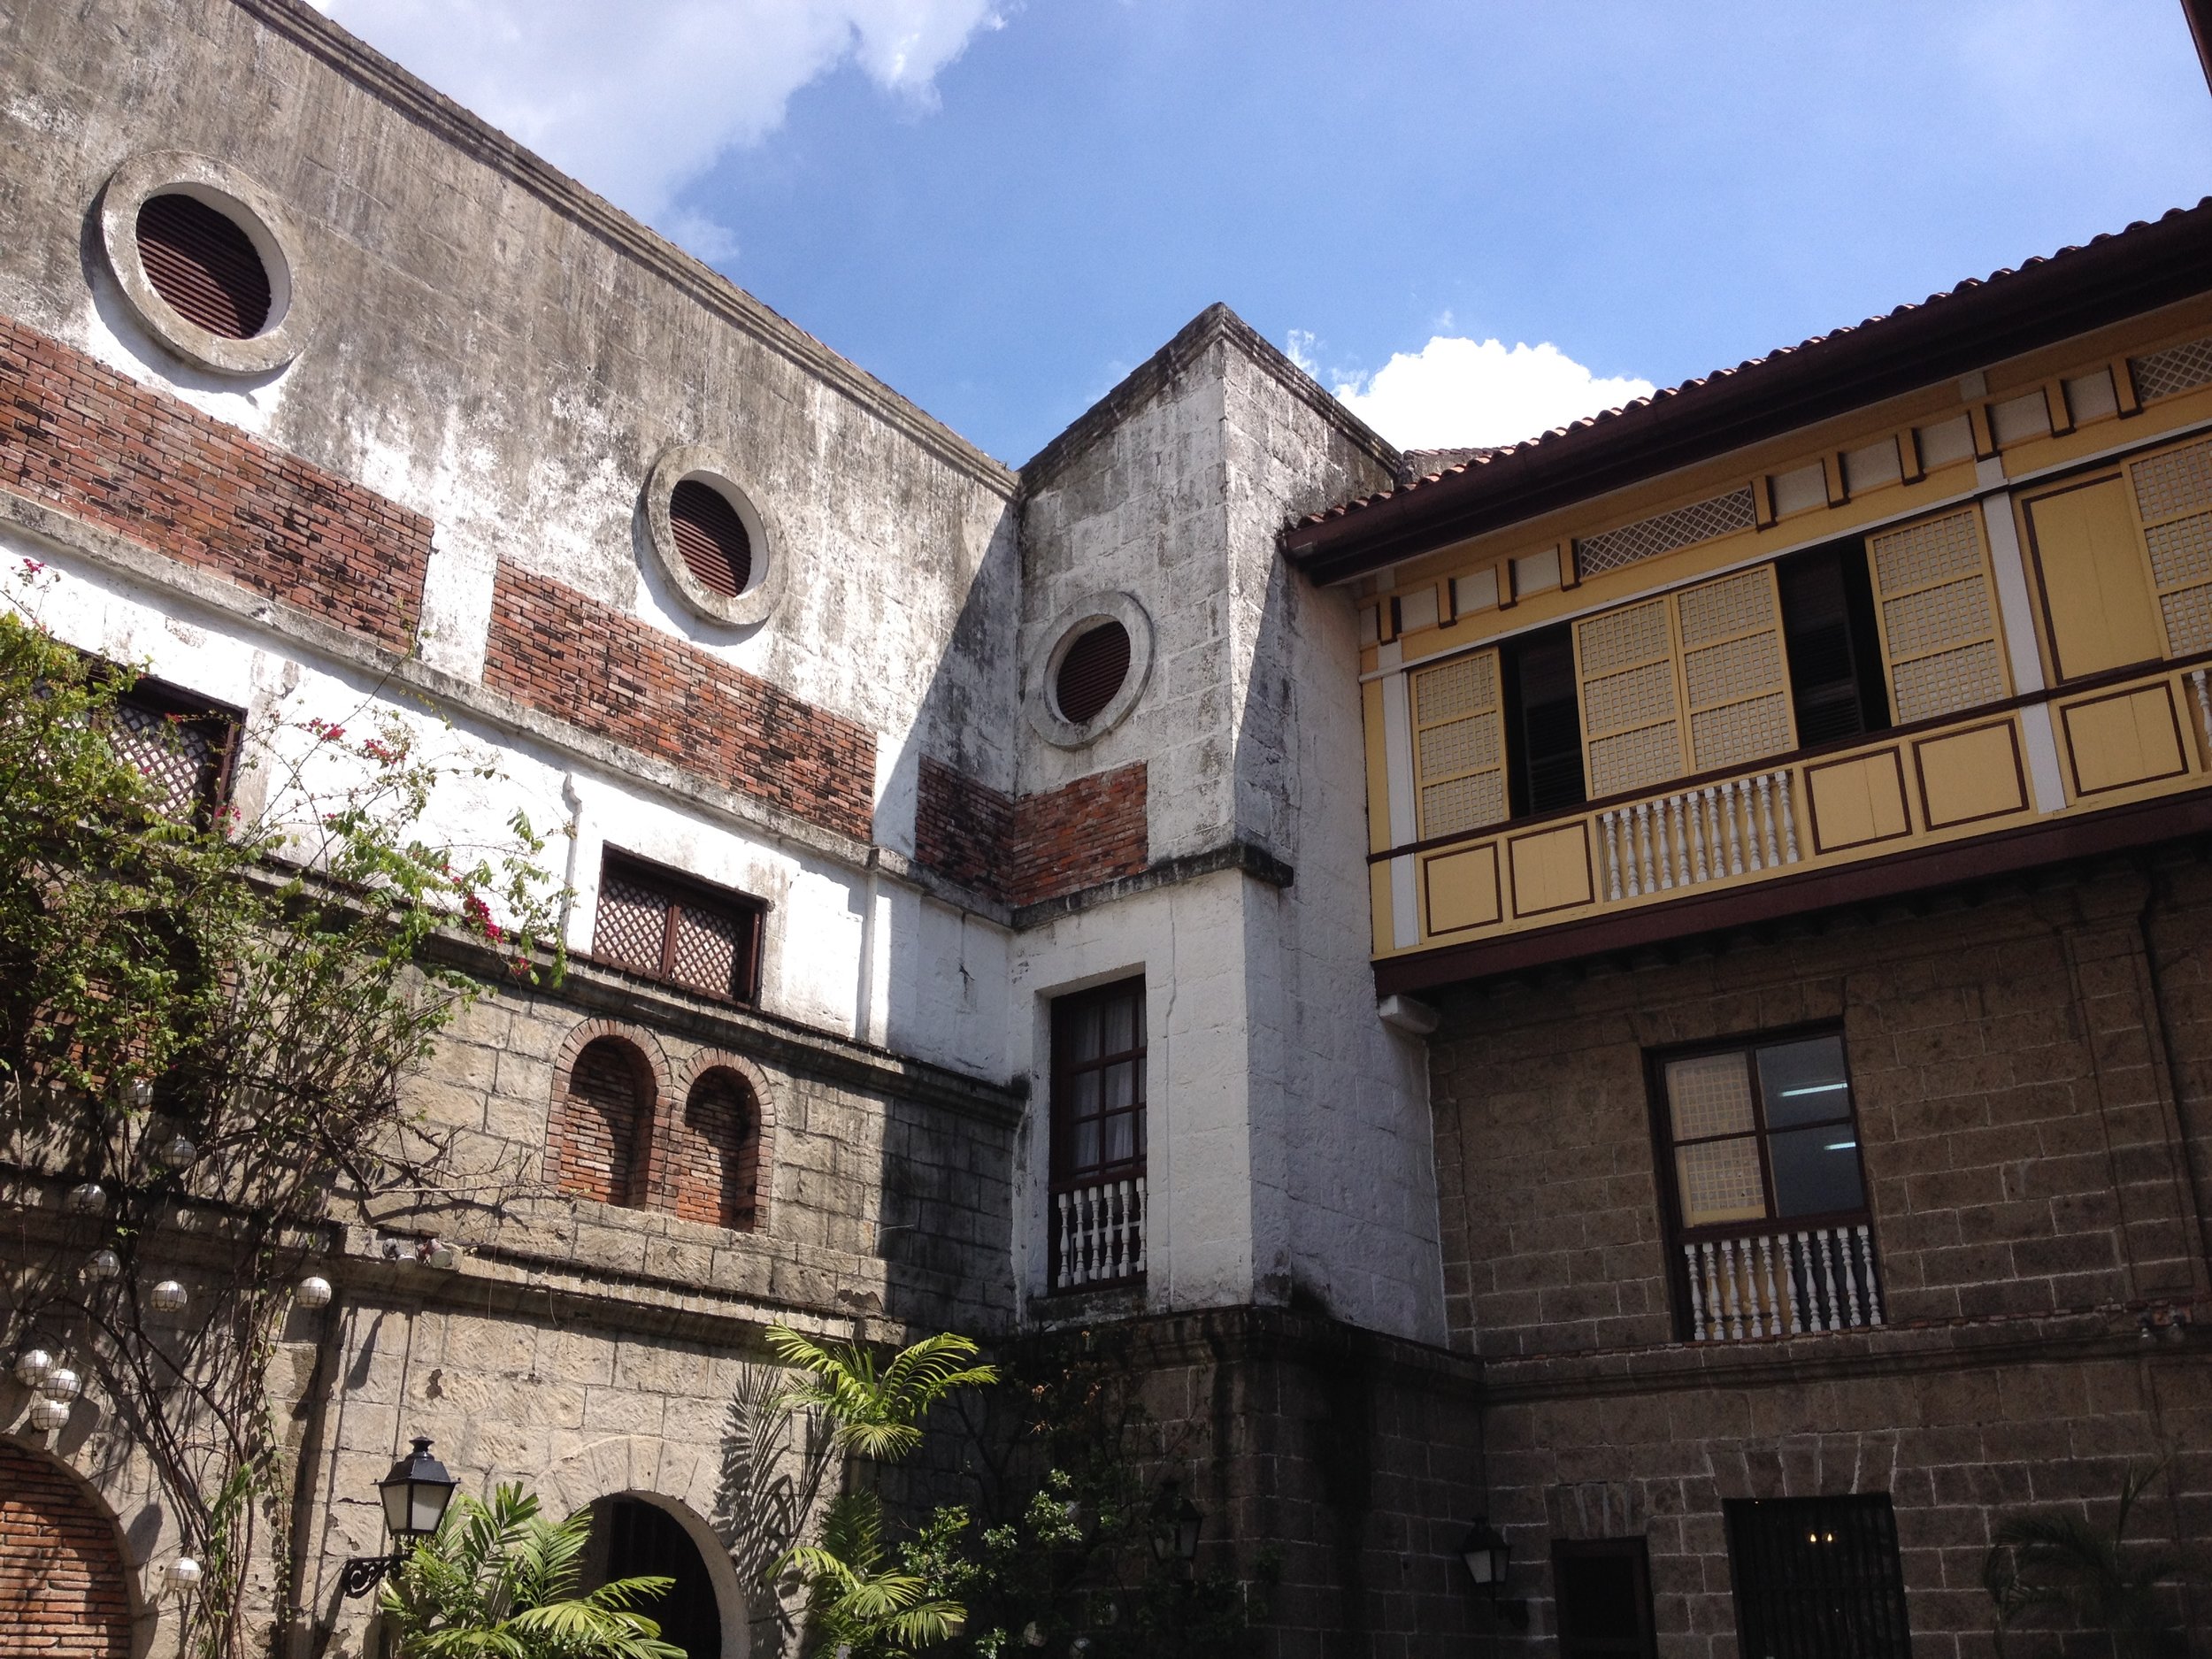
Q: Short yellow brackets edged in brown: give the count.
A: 10